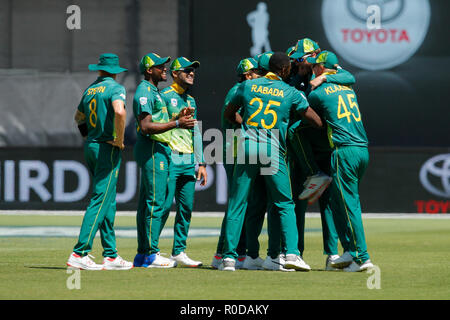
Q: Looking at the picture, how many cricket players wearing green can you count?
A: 9